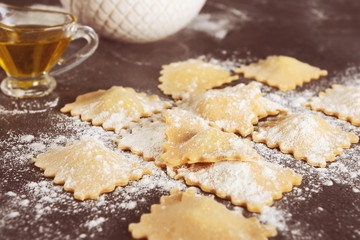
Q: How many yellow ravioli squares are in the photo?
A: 11